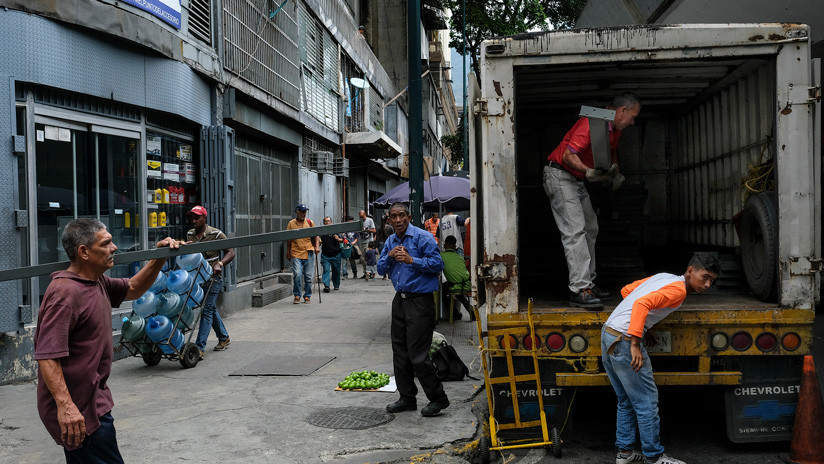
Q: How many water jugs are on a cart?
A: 7